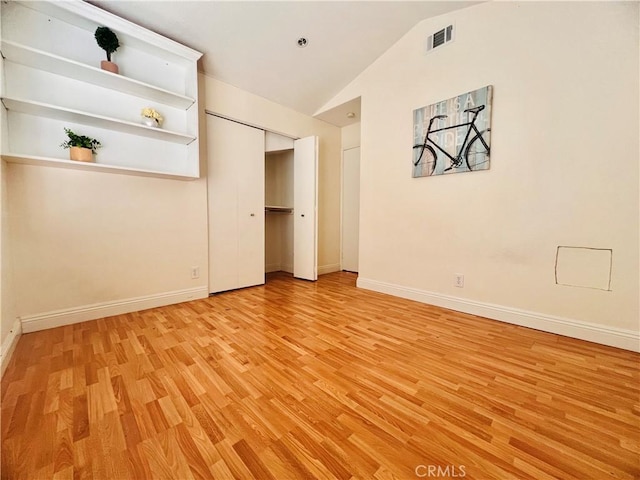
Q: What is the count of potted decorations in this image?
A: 3